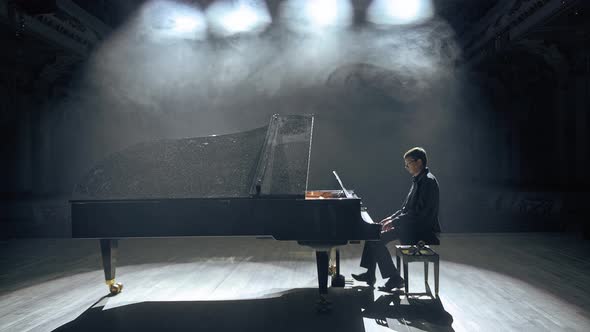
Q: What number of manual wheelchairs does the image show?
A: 0